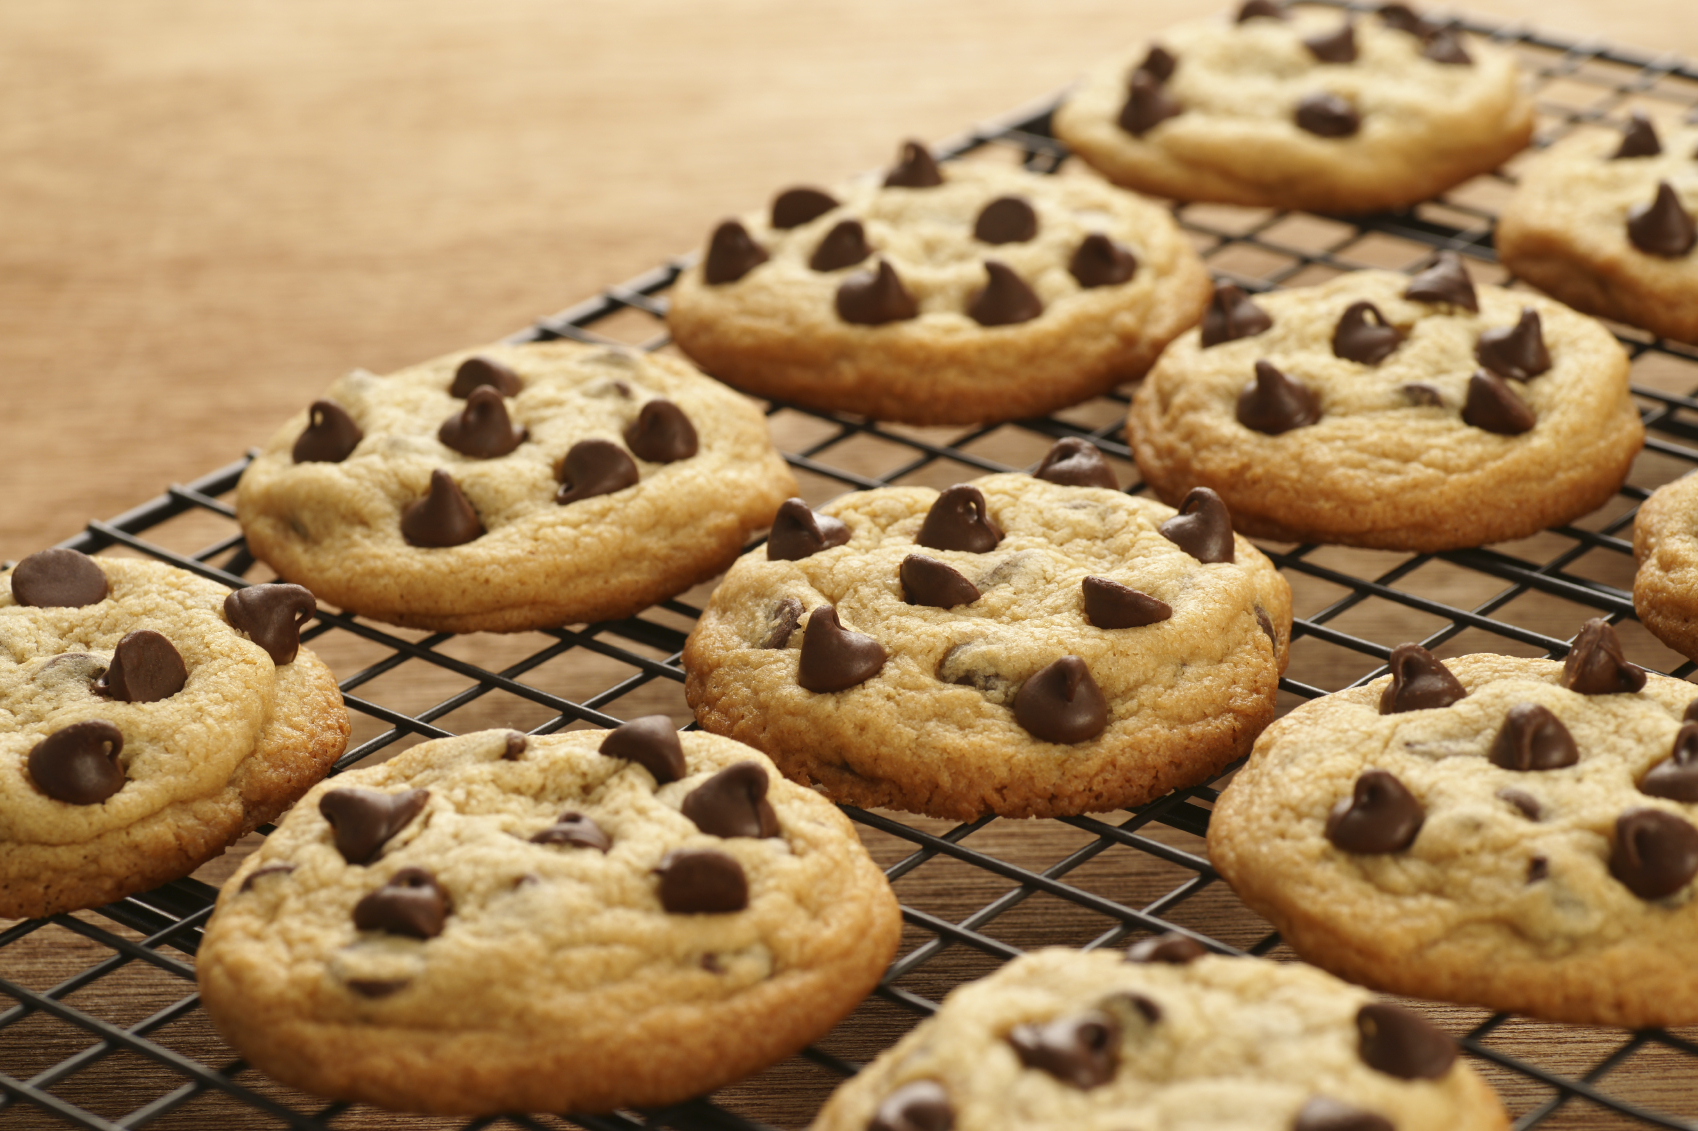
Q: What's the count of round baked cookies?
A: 11